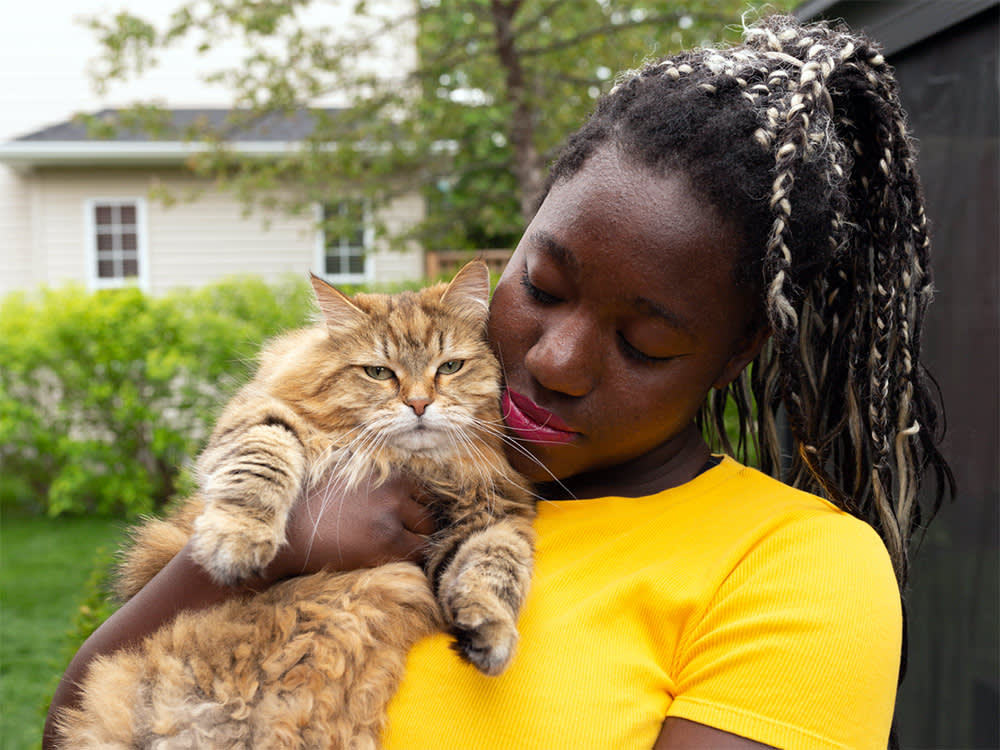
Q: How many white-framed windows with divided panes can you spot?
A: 2